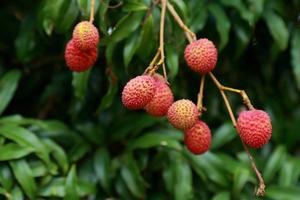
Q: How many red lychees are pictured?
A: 8